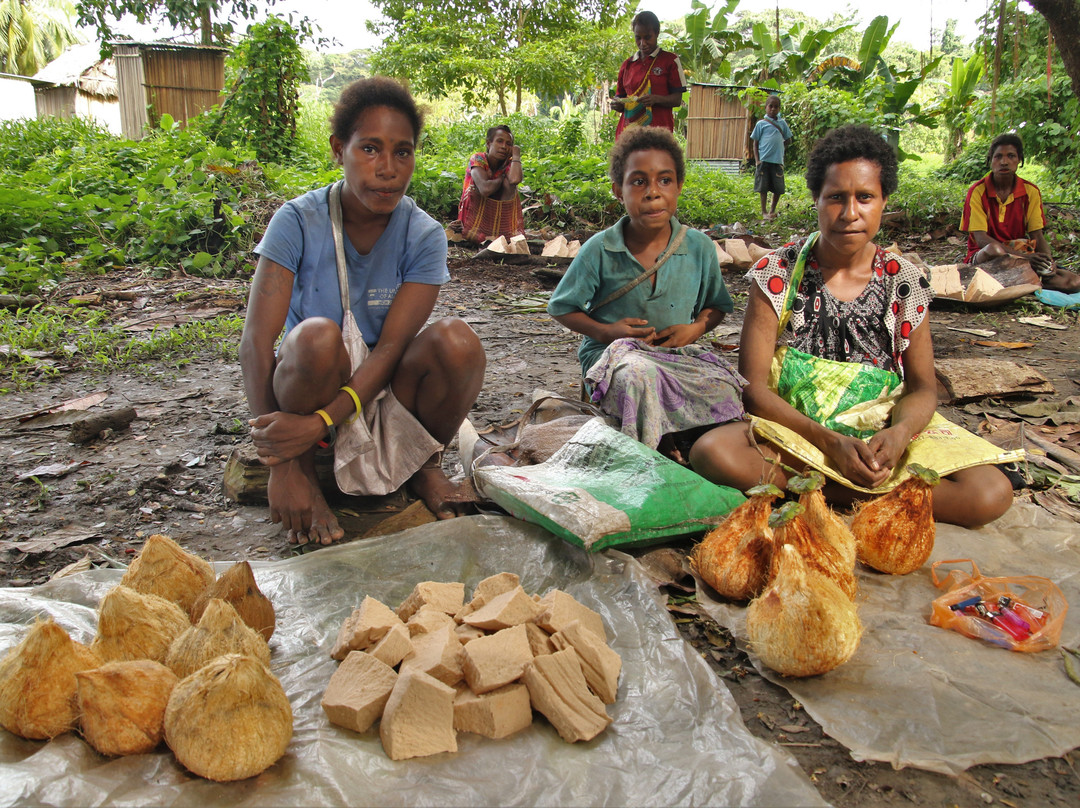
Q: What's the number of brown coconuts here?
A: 12